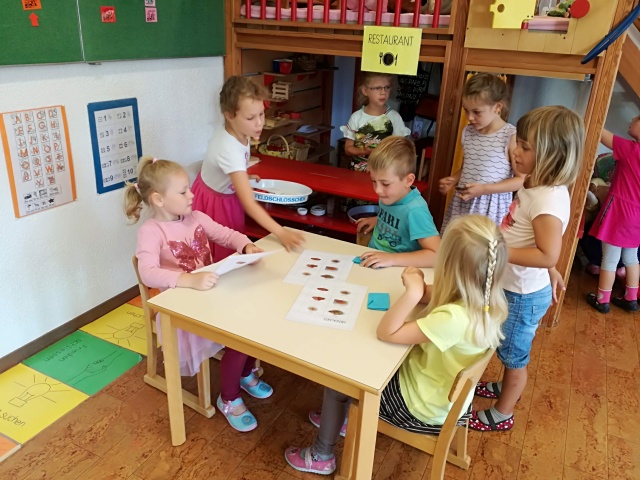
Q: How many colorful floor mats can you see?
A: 5